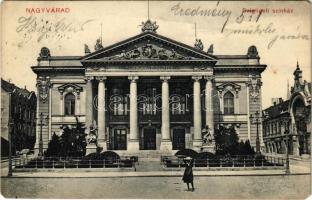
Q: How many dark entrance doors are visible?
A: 3